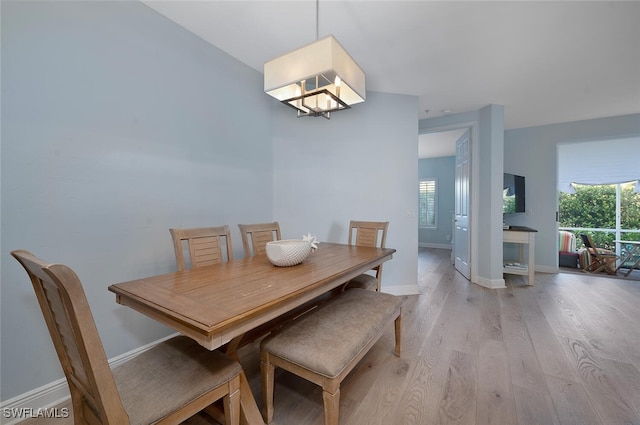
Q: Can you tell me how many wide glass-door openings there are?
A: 1